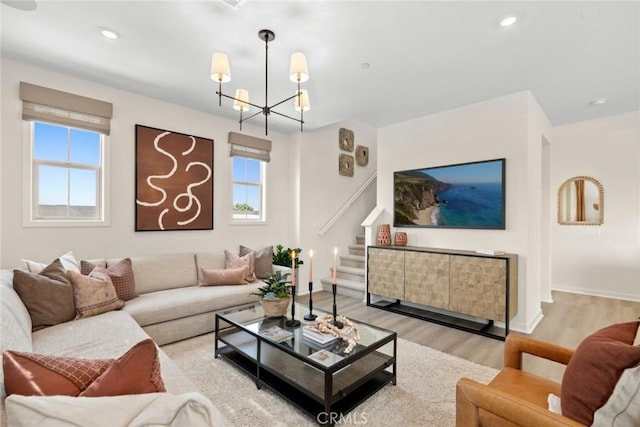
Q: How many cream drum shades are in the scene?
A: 4